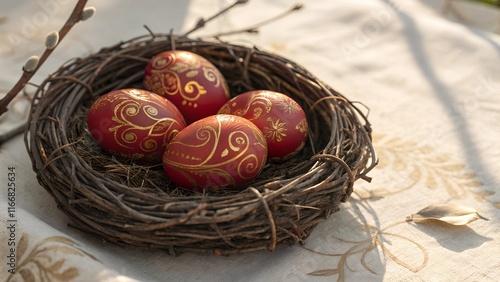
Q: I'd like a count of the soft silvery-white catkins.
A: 3